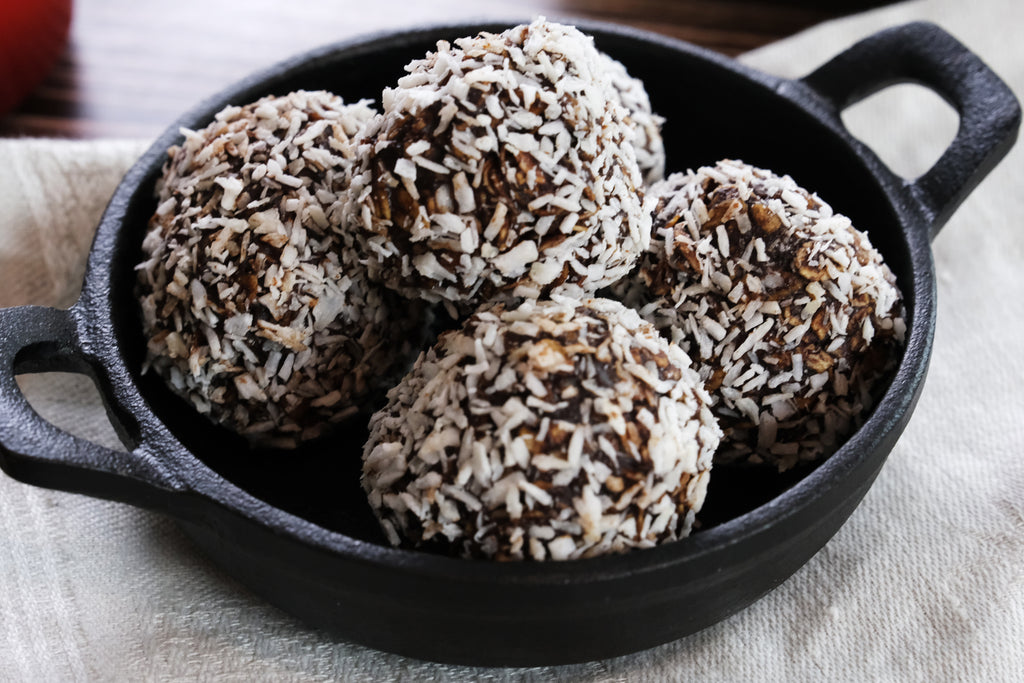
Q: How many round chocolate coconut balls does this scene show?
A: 5